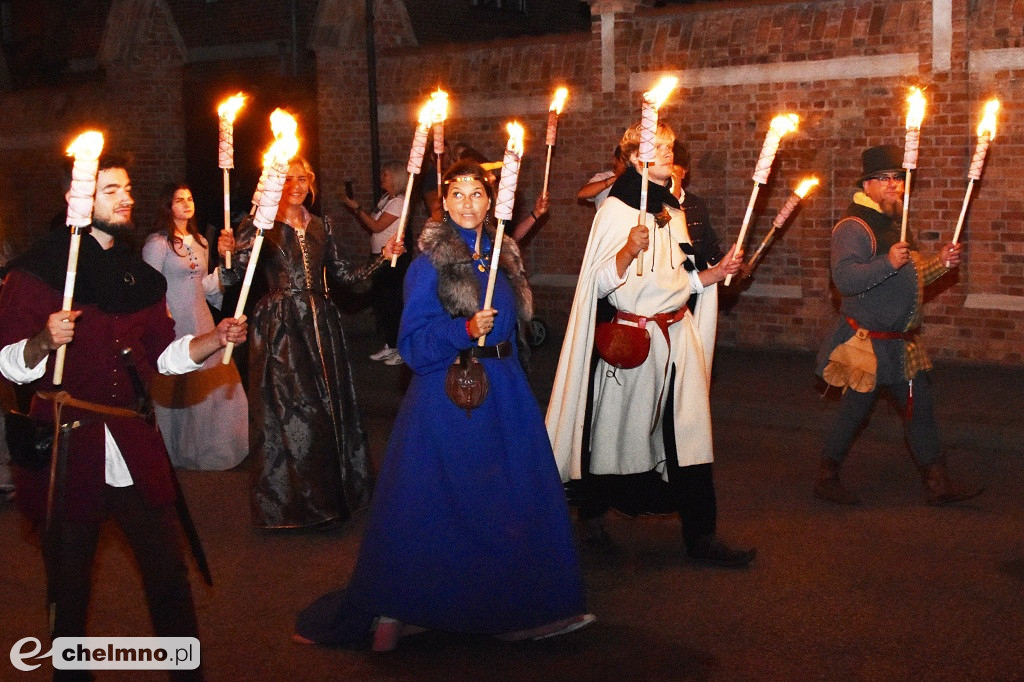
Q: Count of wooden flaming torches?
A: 13